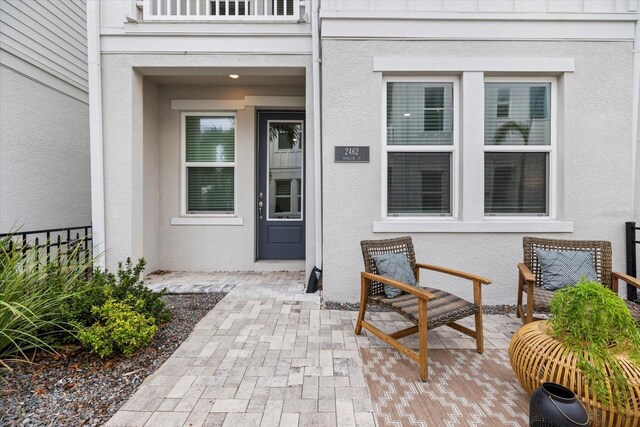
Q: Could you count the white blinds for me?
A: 3